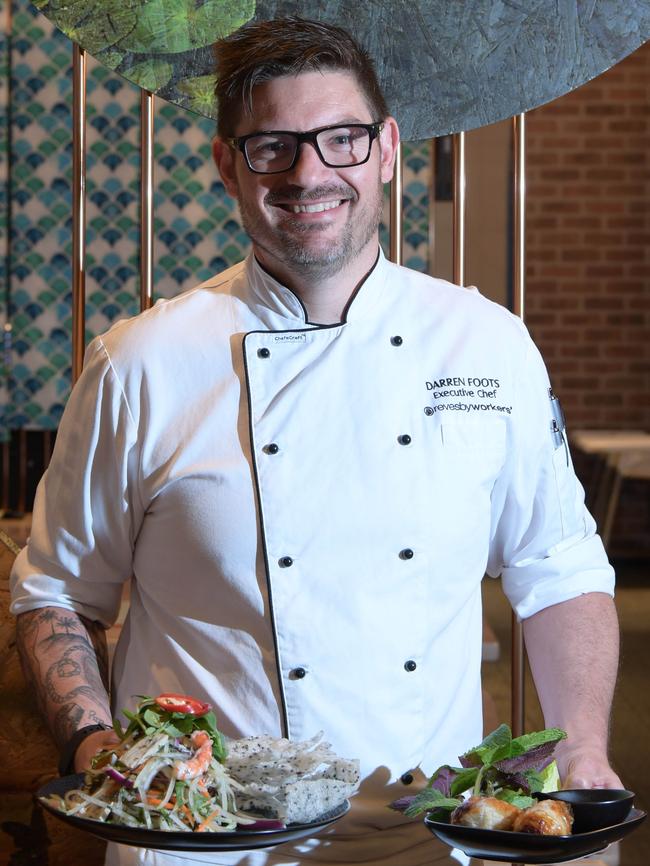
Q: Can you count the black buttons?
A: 9